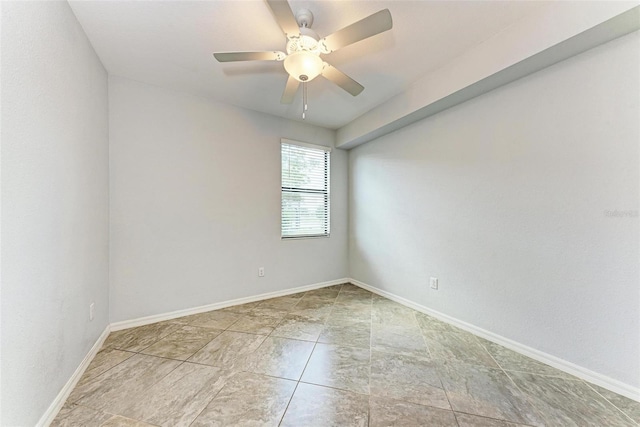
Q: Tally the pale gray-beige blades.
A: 5